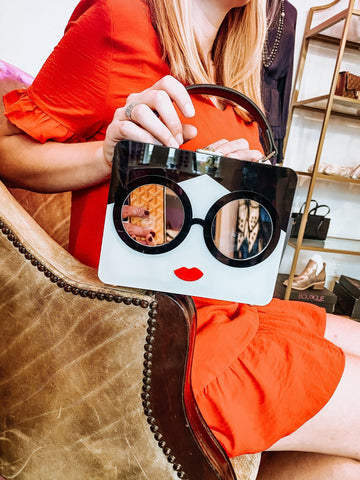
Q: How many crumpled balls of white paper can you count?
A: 1